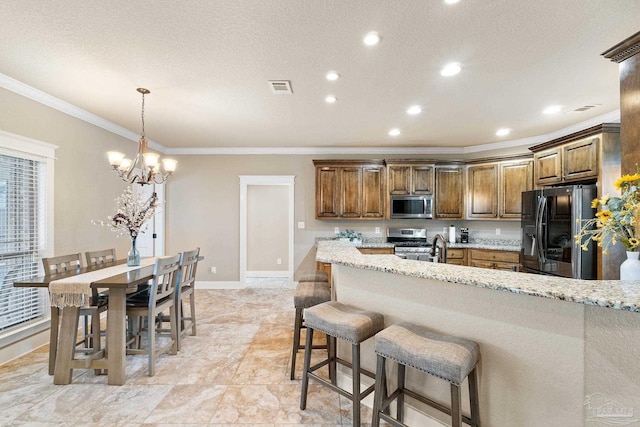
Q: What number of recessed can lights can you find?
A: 9